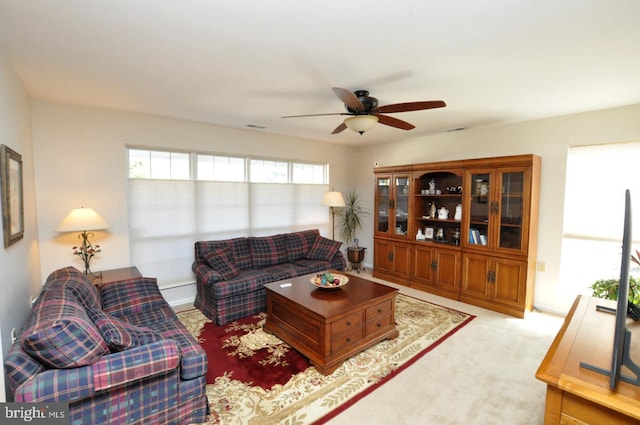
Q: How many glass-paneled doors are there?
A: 4